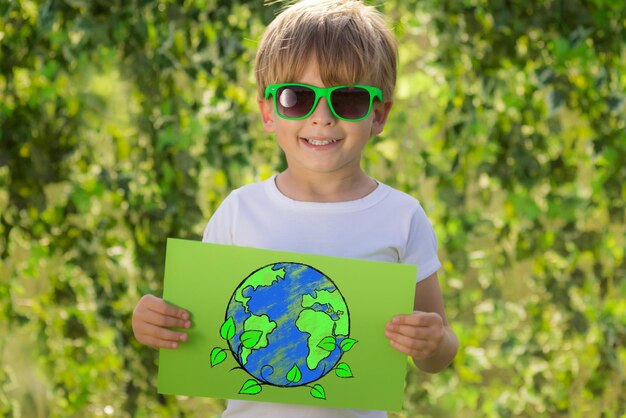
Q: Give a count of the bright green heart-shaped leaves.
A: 9